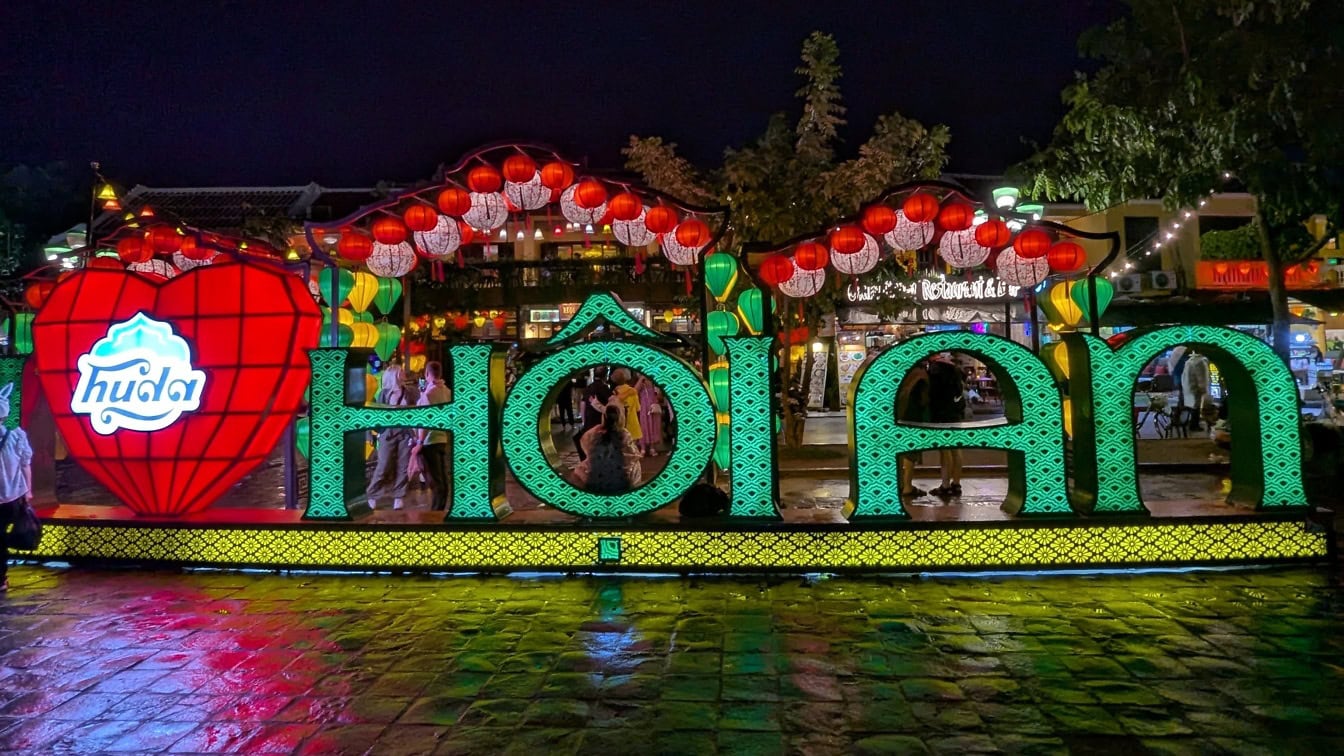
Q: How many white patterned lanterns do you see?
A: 14